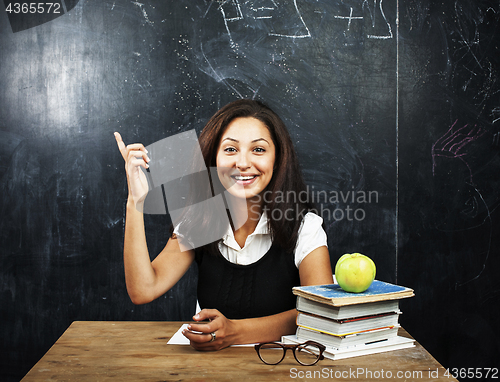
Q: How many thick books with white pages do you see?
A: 3